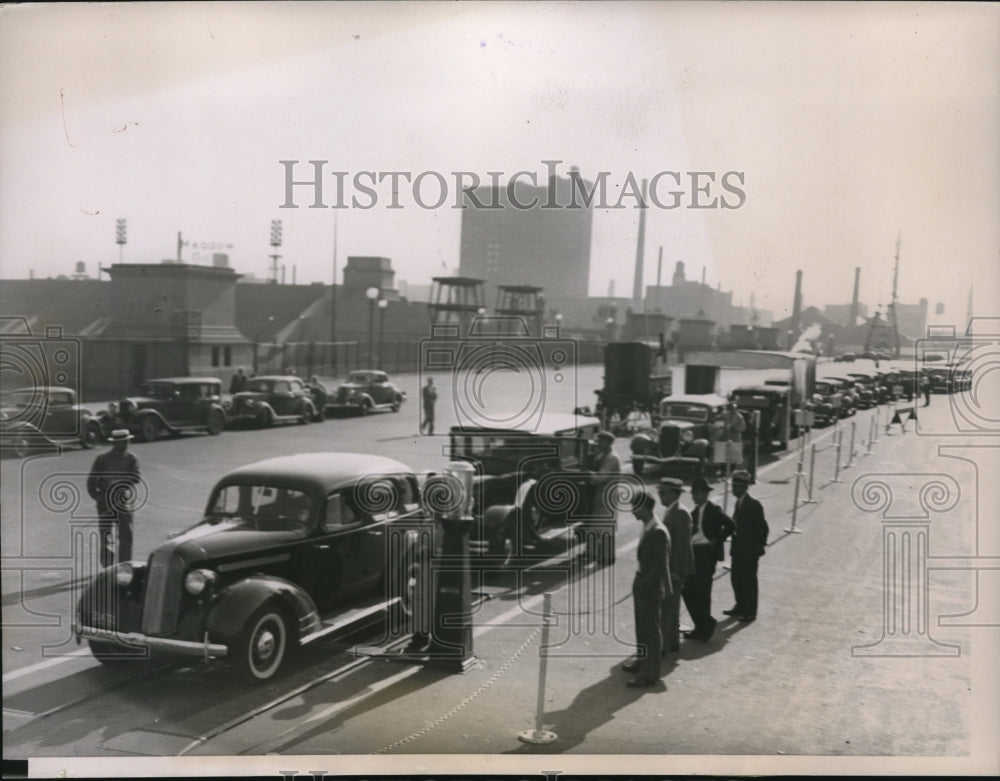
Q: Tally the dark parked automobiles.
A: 4